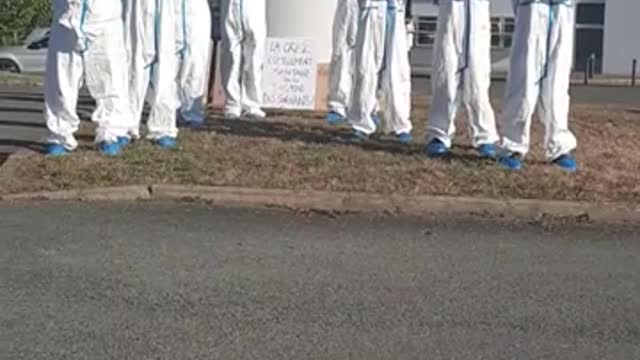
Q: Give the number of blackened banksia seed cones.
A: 0